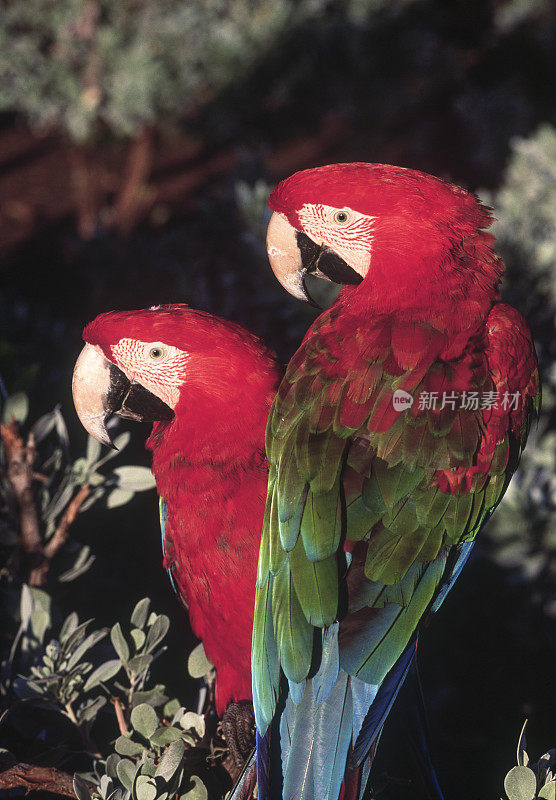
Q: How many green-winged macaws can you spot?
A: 2